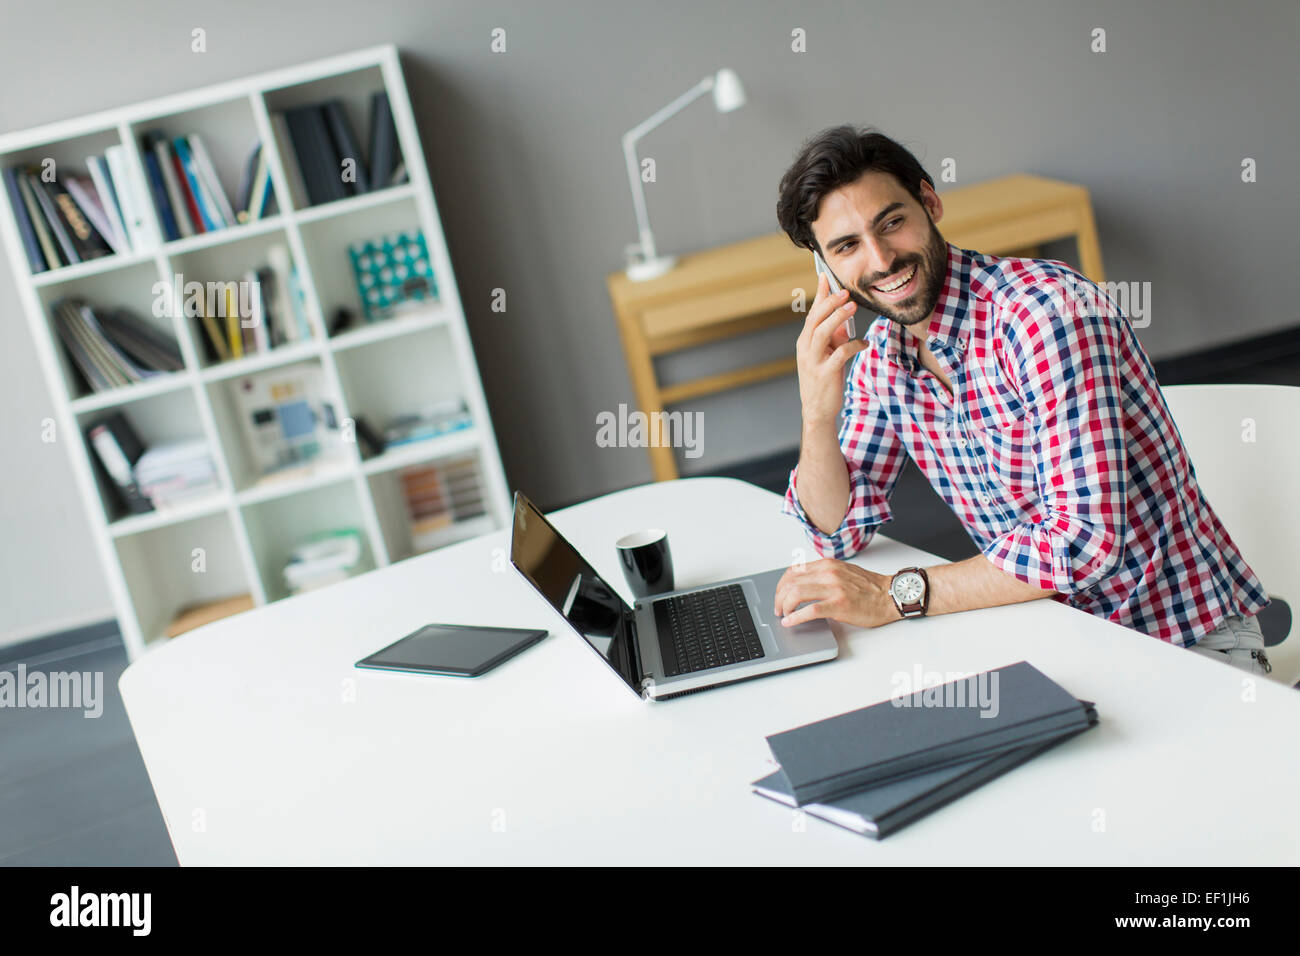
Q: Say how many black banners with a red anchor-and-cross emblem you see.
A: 0